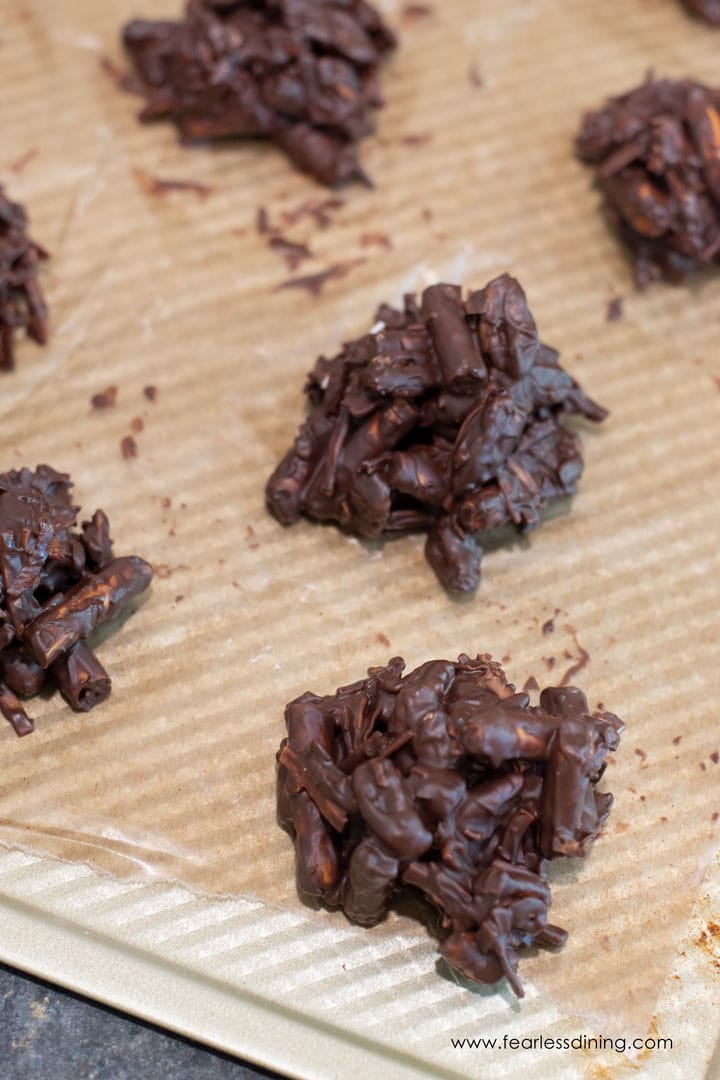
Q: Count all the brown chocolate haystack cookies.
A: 7